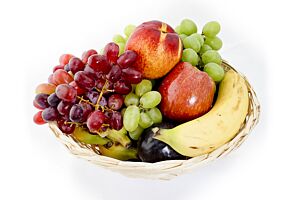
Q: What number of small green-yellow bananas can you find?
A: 3